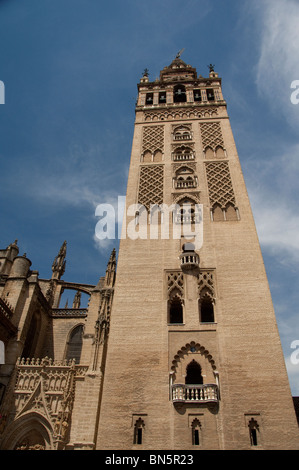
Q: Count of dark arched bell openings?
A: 5